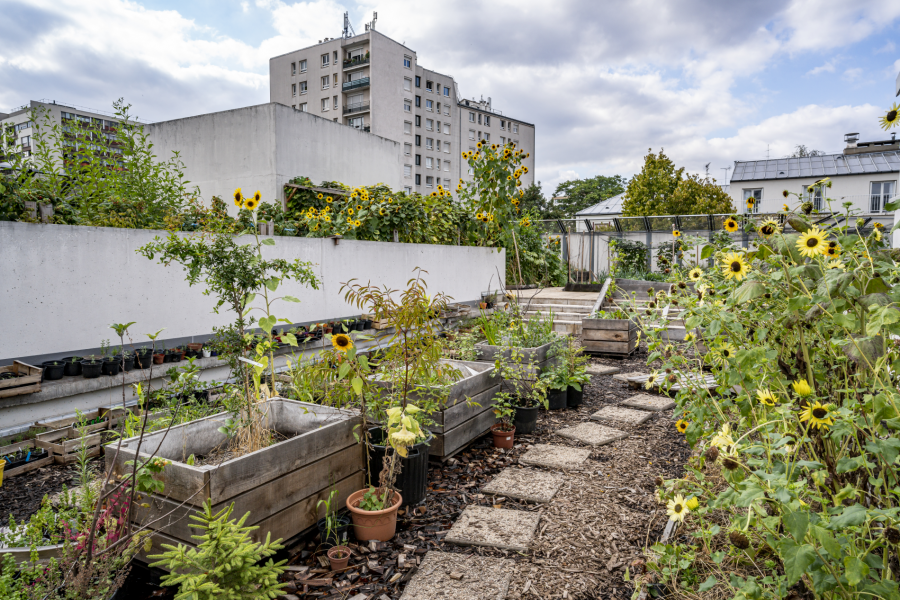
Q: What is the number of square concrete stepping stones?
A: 9